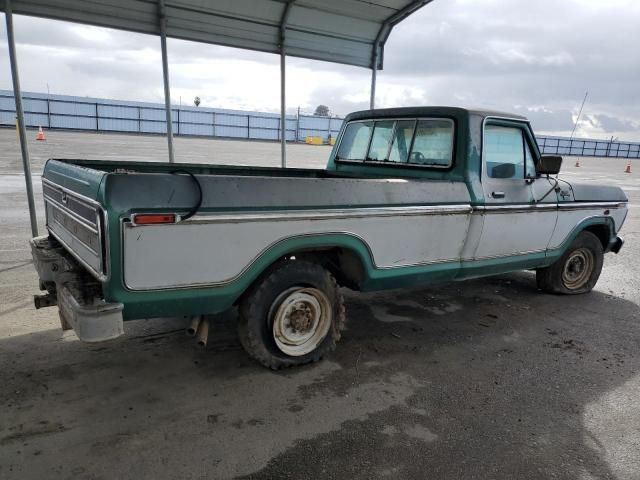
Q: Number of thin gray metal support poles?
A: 4